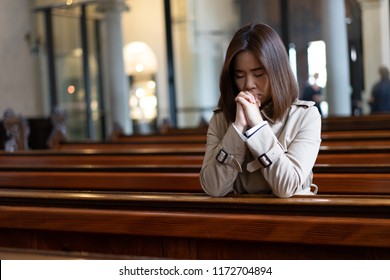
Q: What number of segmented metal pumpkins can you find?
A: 0